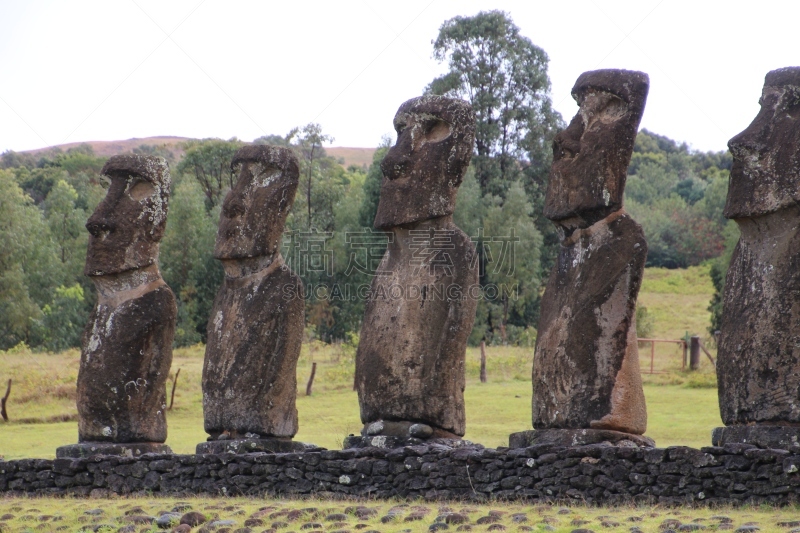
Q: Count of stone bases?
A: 5